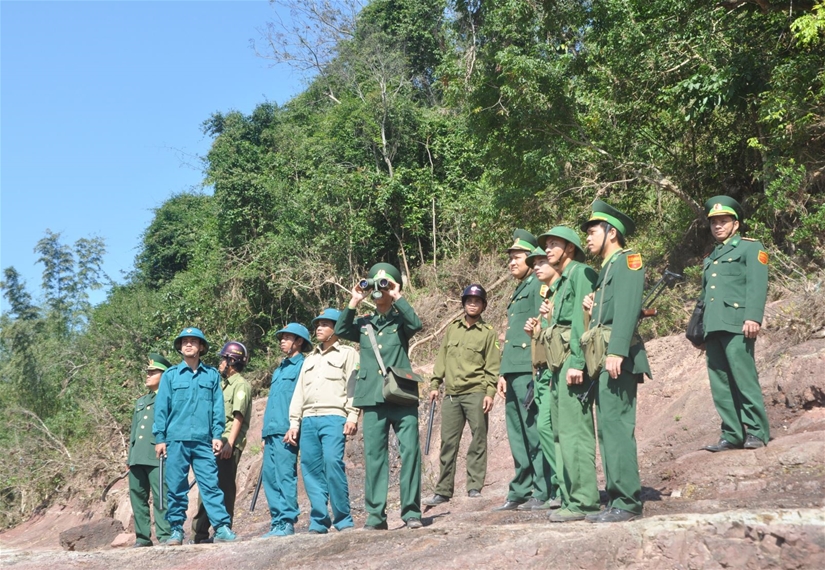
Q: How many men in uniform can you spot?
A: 12